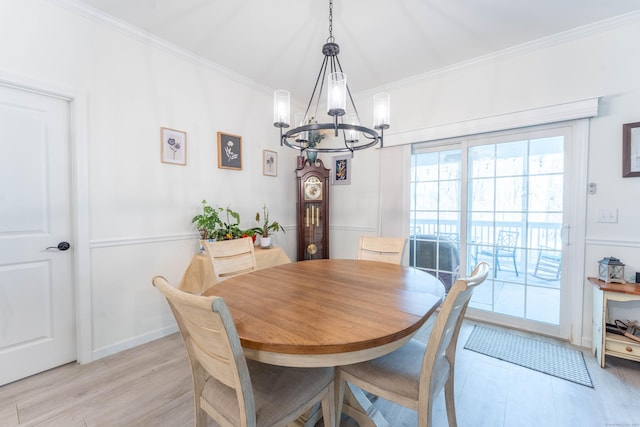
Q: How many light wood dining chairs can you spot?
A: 4